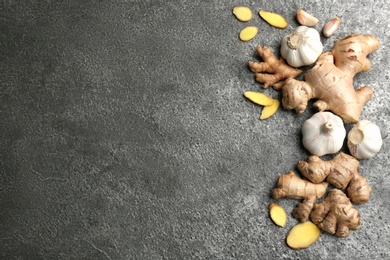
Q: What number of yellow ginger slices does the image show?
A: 7